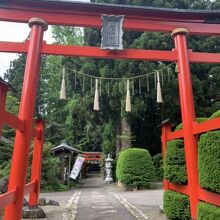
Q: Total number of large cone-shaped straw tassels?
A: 4